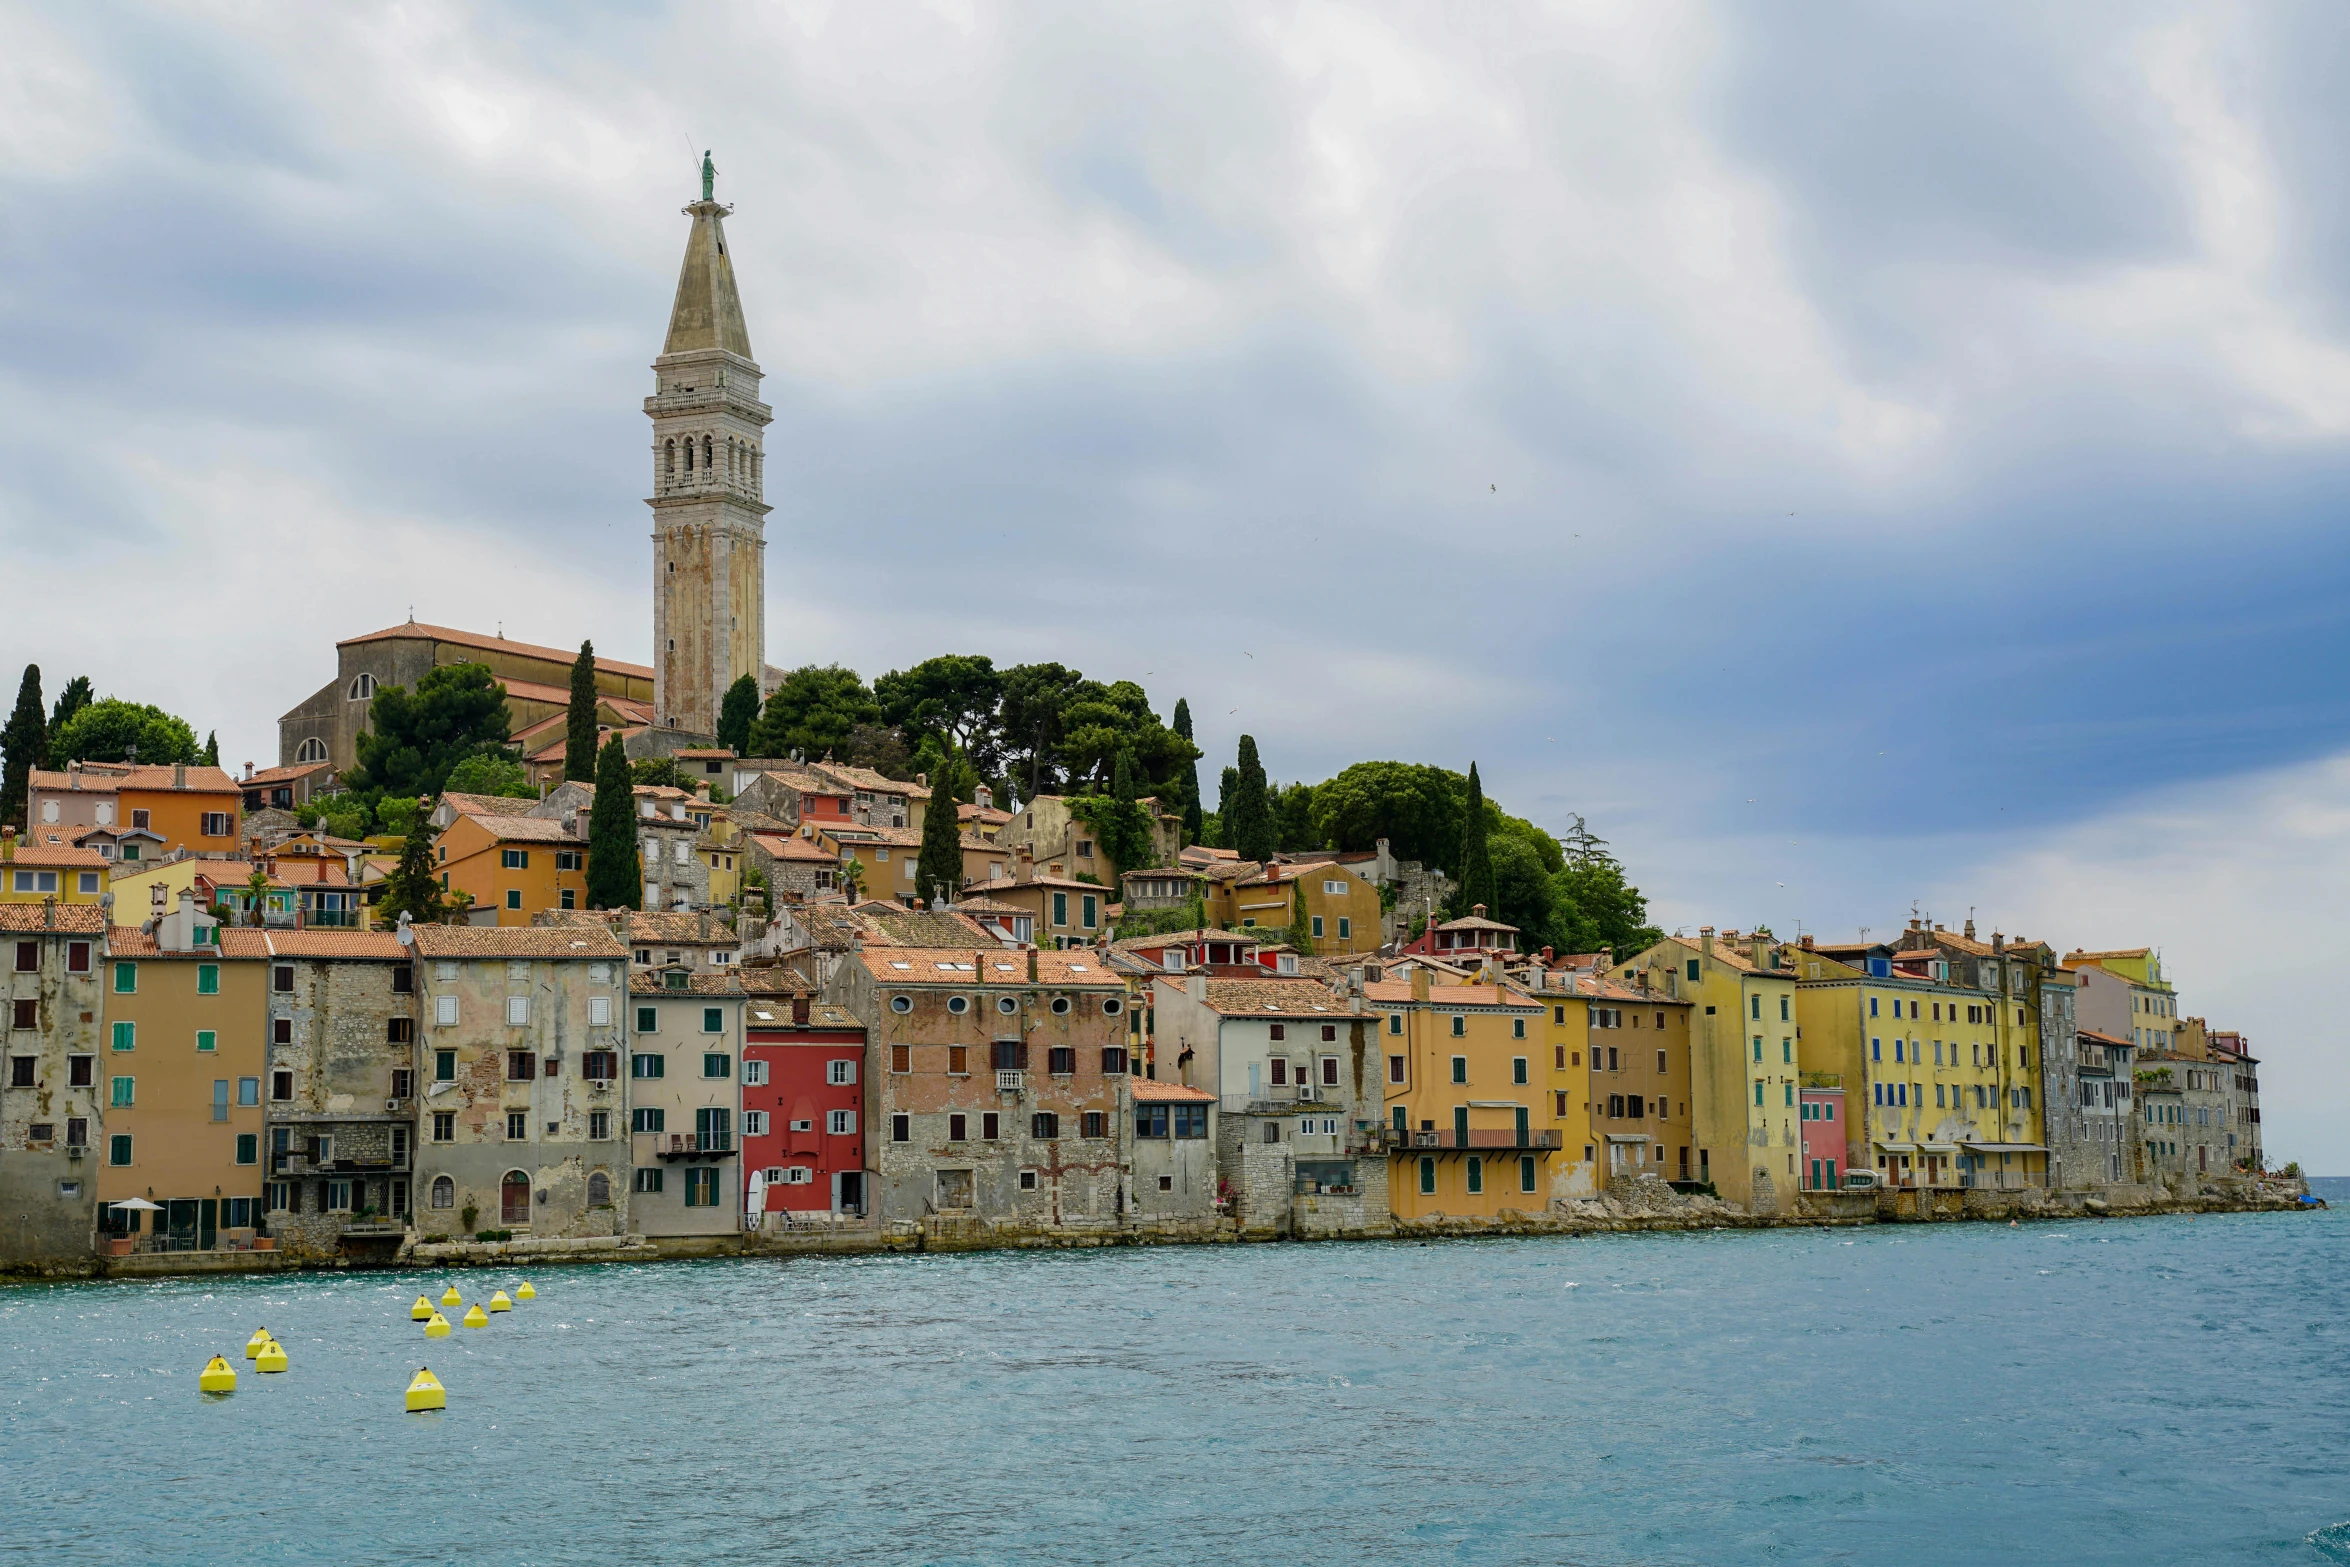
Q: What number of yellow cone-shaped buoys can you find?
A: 10